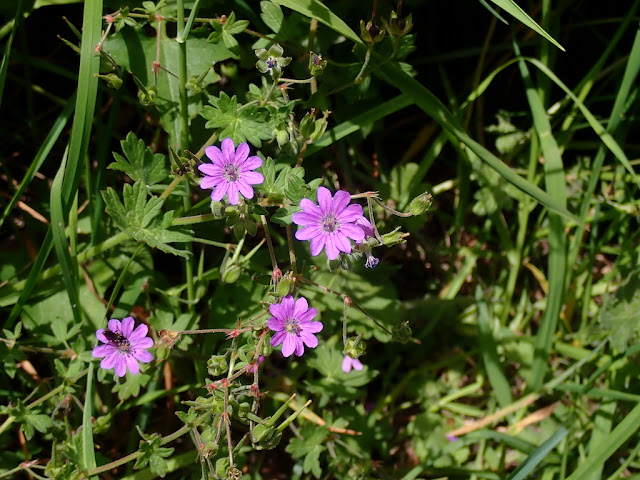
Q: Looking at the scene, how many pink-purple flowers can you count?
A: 4